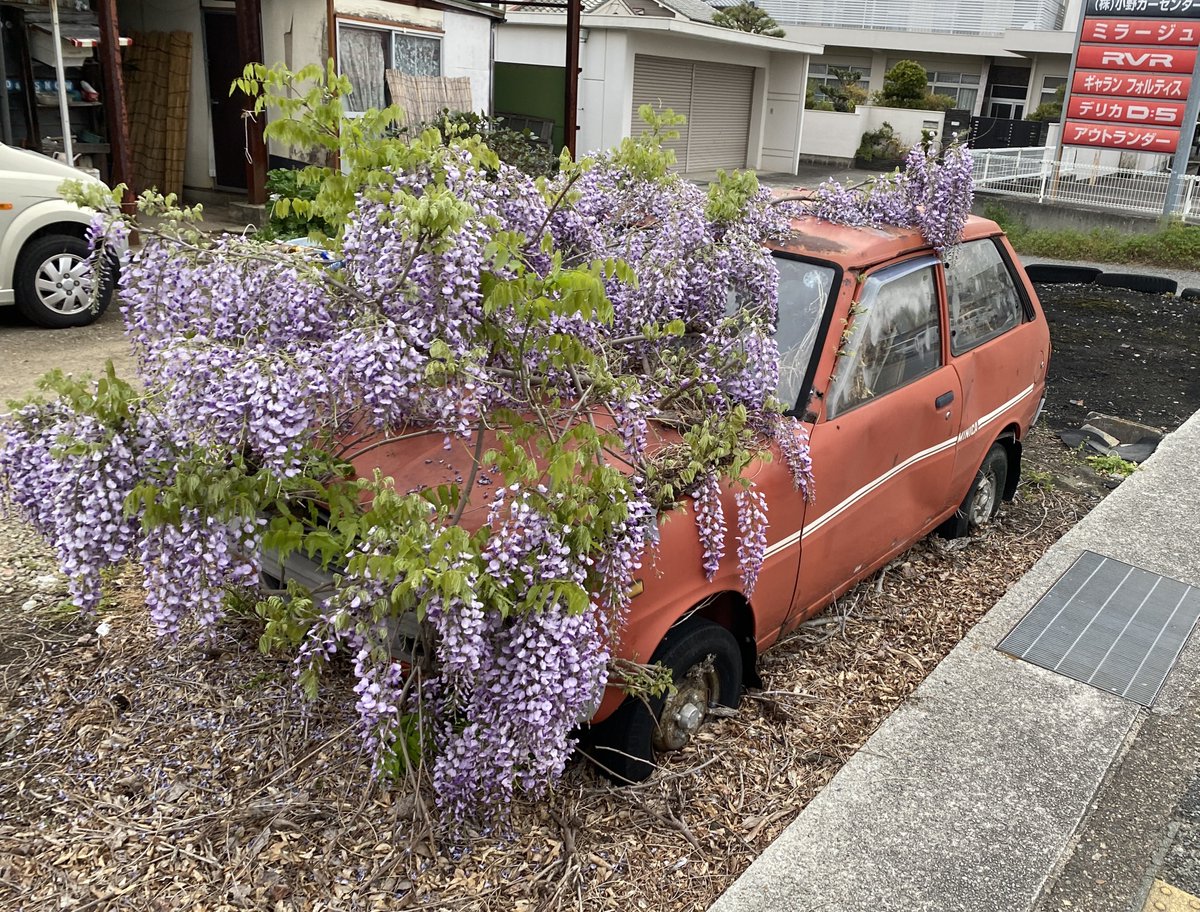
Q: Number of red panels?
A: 5